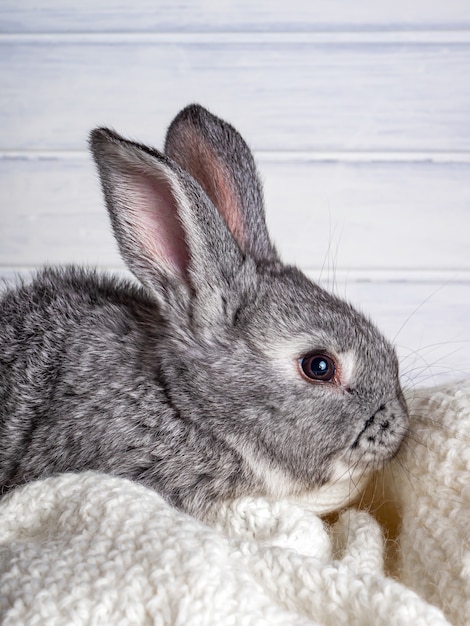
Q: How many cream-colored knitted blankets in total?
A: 1